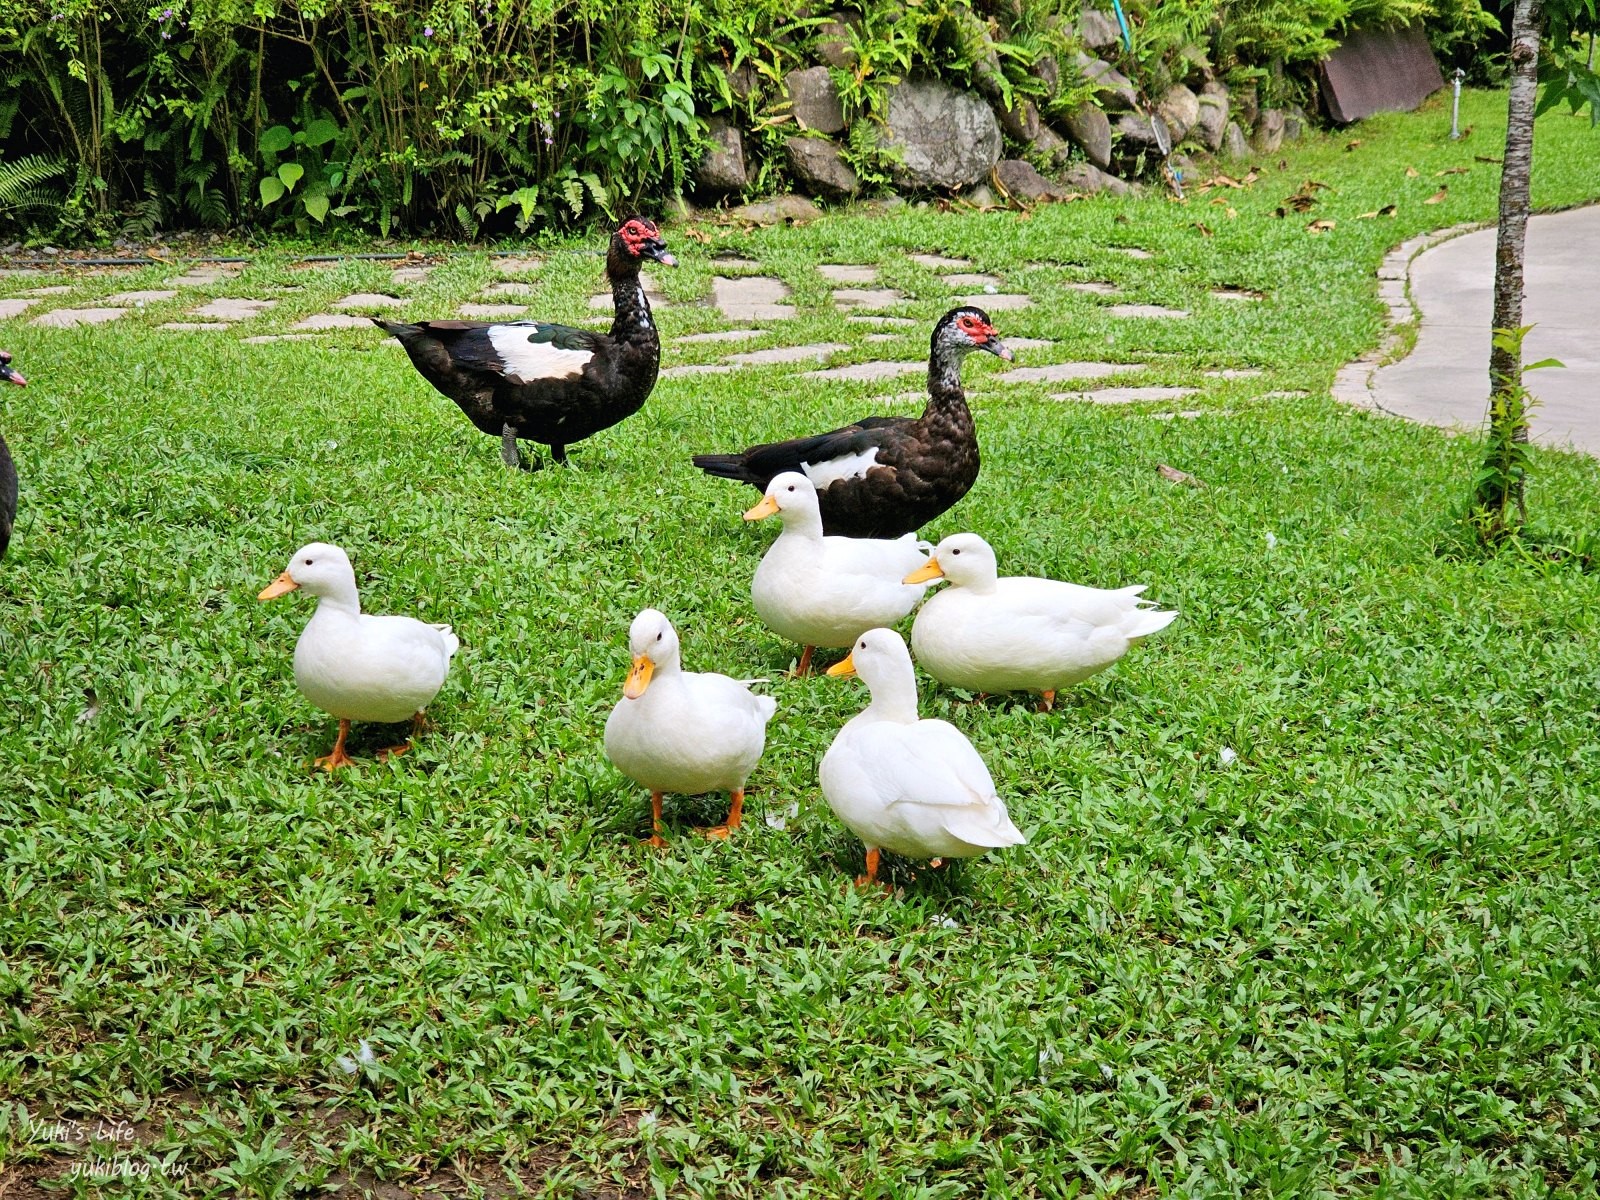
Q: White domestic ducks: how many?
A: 5